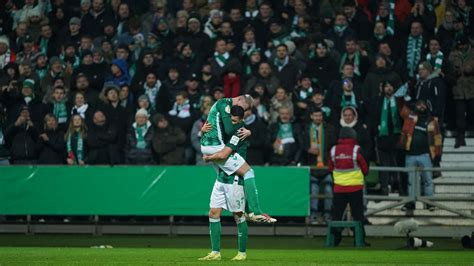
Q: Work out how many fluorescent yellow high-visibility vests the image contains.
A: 1